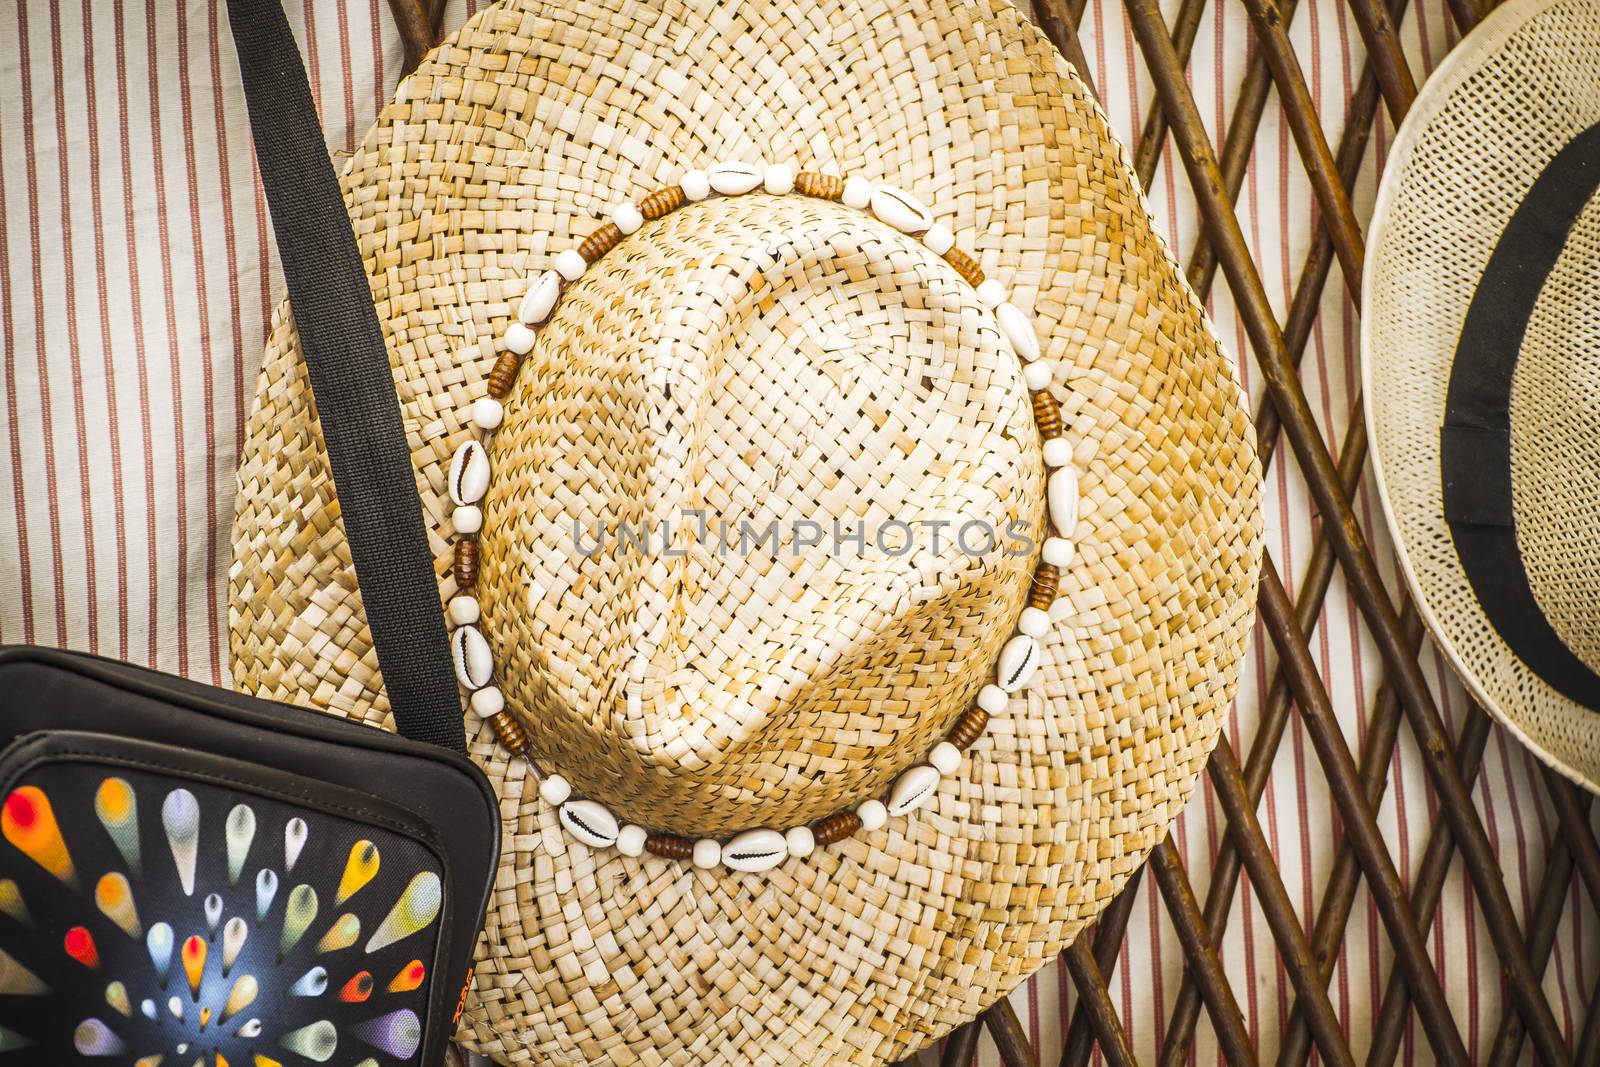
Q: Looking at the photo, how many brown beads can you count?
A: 12